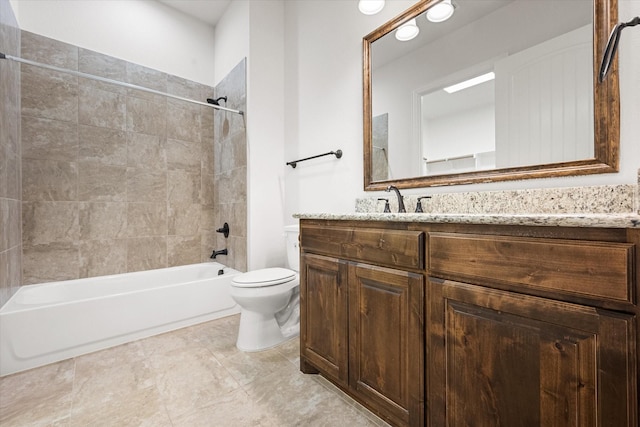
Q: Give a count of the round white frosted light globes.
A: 3